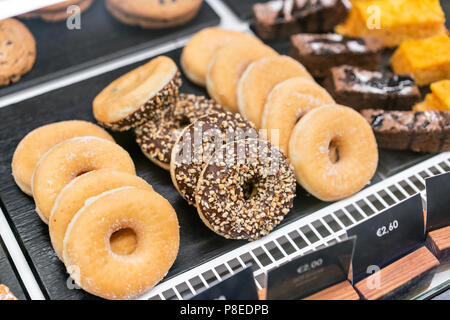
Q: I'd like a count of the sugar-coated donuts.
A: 9